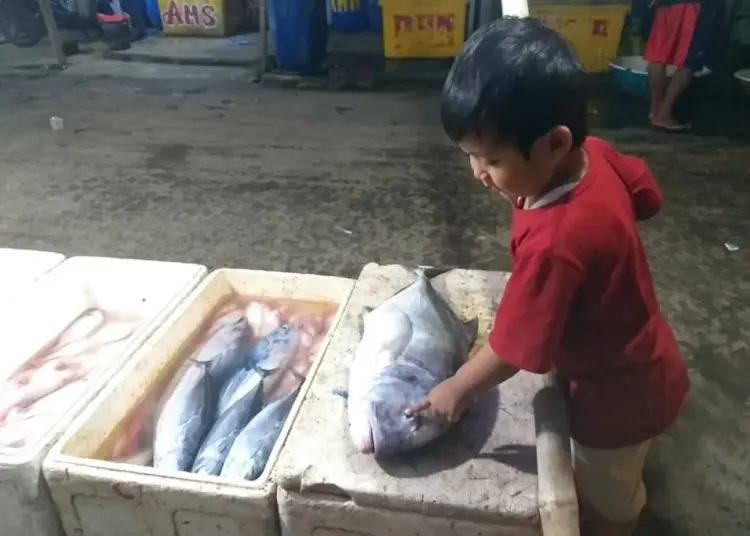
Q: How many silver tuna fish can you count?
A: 5